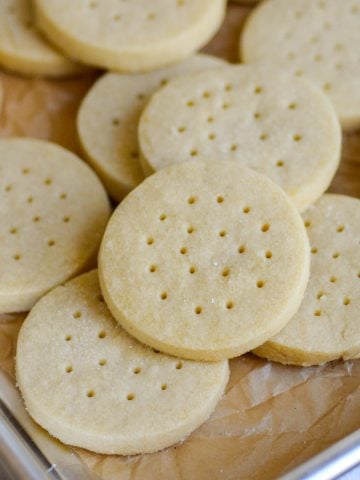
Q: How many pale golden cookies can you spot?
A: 9